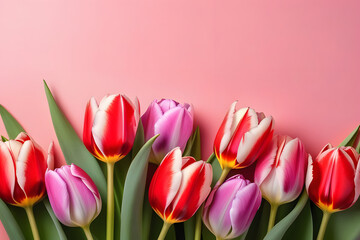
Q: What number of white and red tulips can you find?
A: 5